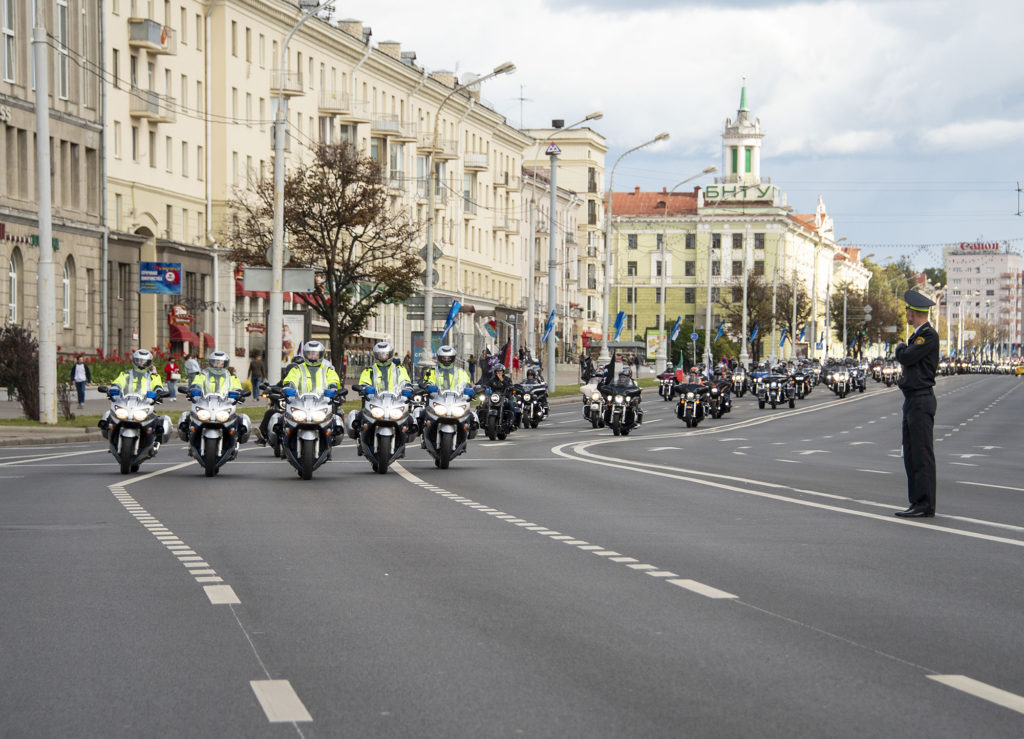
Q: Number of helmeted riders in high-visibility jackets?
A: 5